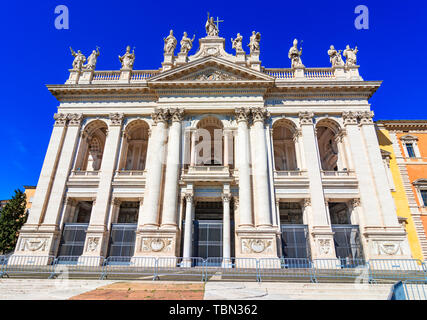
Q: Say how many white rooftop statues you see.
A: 11